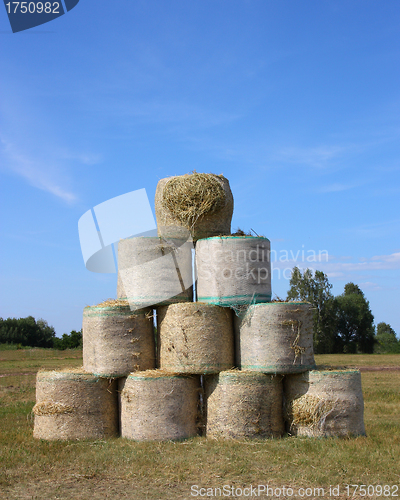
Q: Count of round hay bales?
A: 10